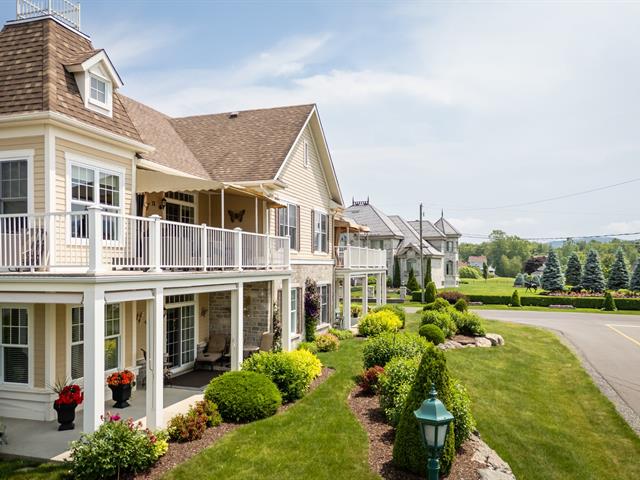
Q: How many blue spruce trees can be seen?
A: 5